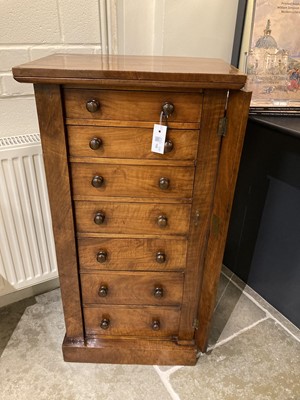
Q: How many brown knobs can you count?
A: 14